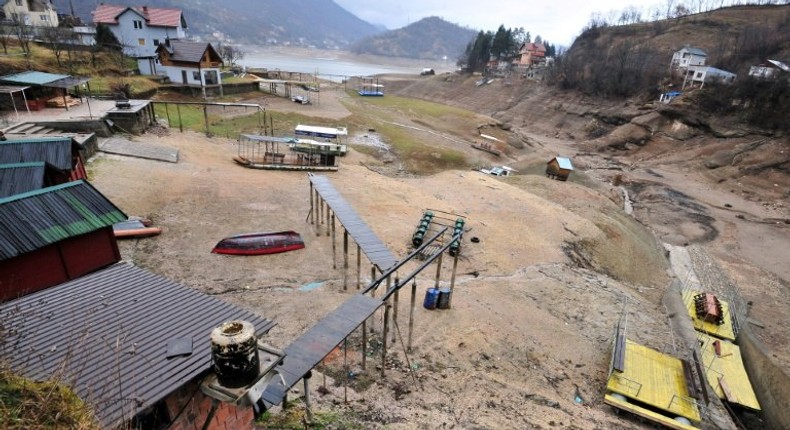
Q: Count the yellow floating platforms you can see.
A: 3